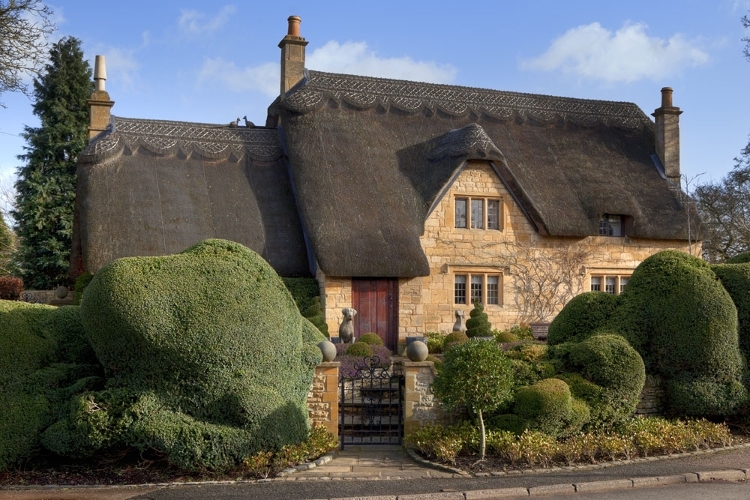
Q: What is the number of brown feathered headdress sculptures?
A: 0